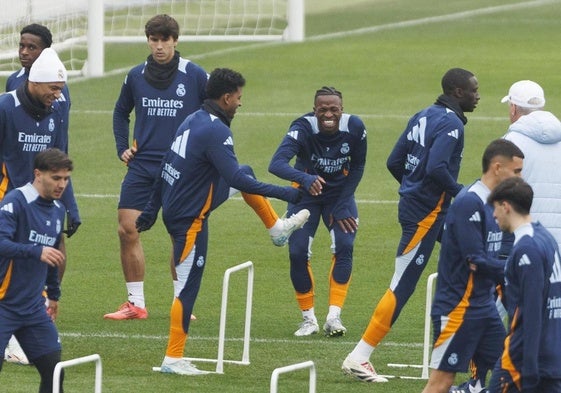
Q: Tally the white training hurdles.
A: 4